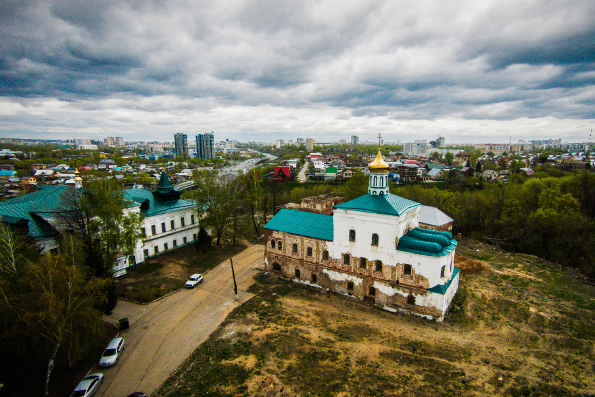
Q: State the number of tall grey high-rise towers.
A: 2